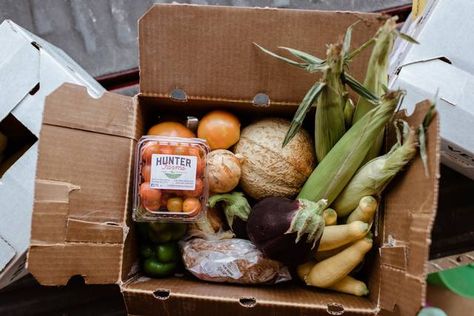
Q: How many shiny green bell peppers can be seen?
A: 2